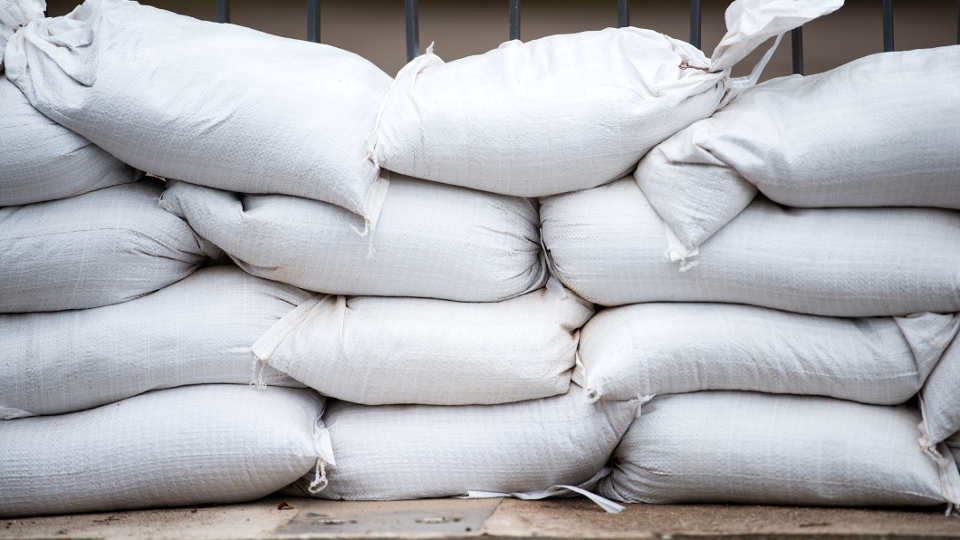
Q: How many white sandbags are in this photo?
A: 14